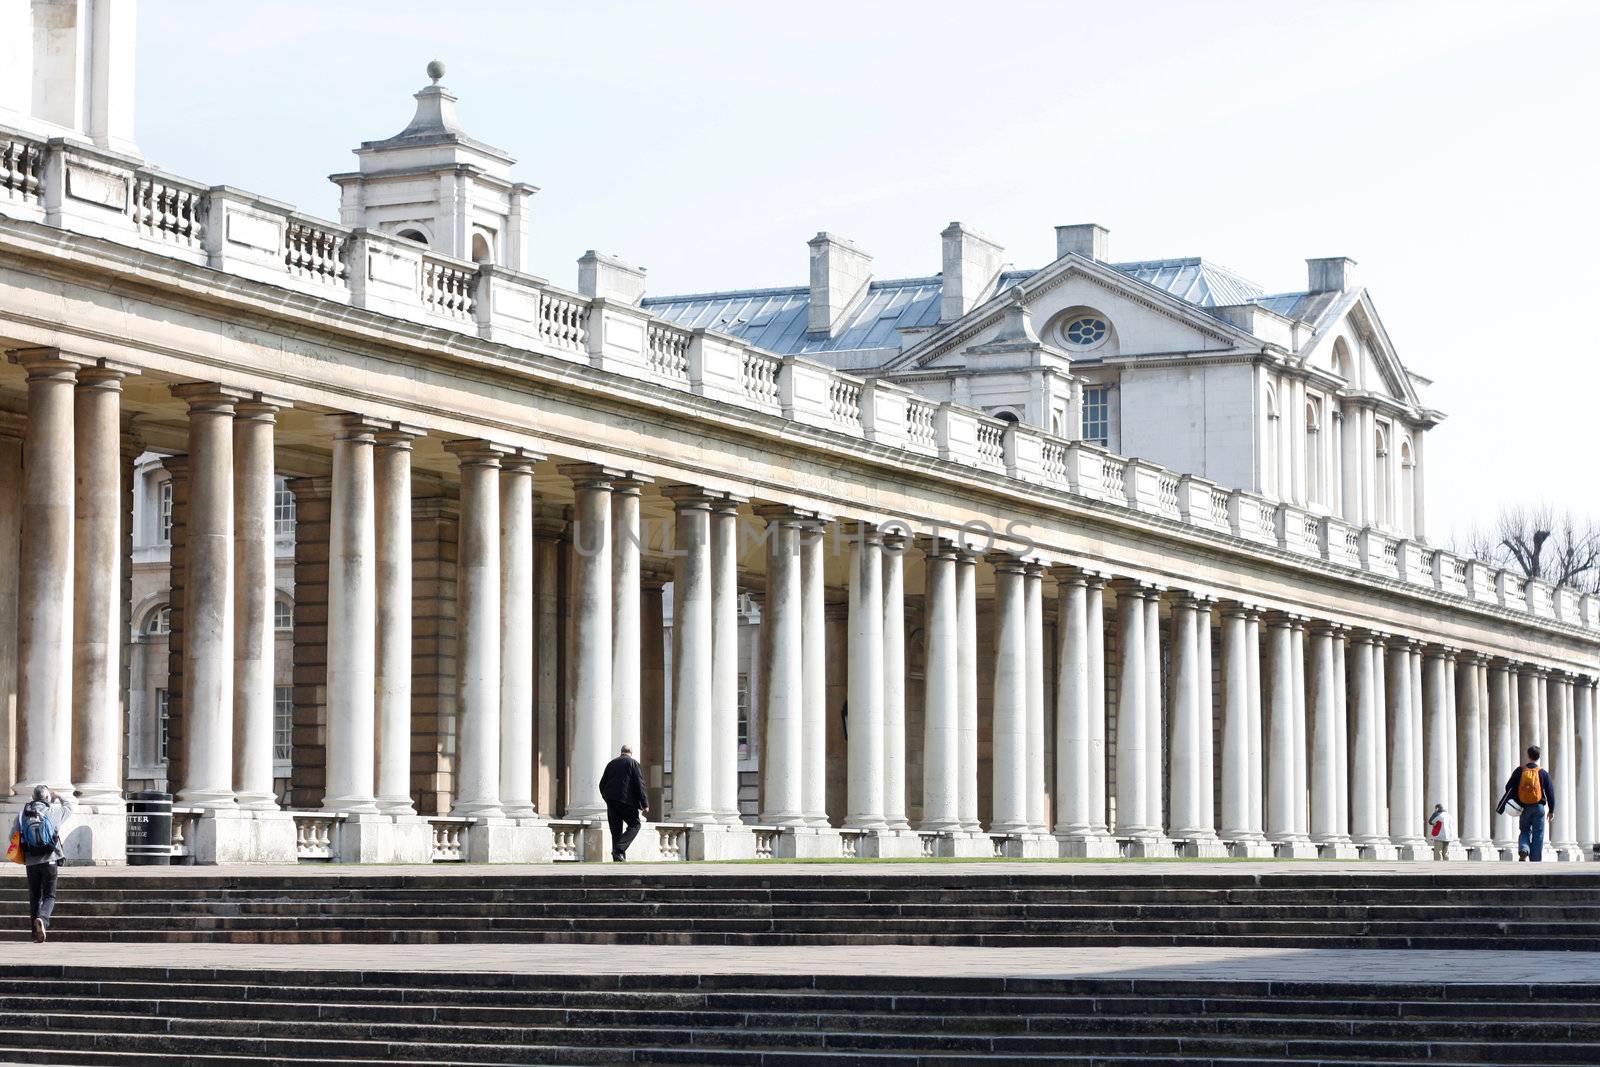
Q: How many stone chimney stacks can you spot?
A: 5